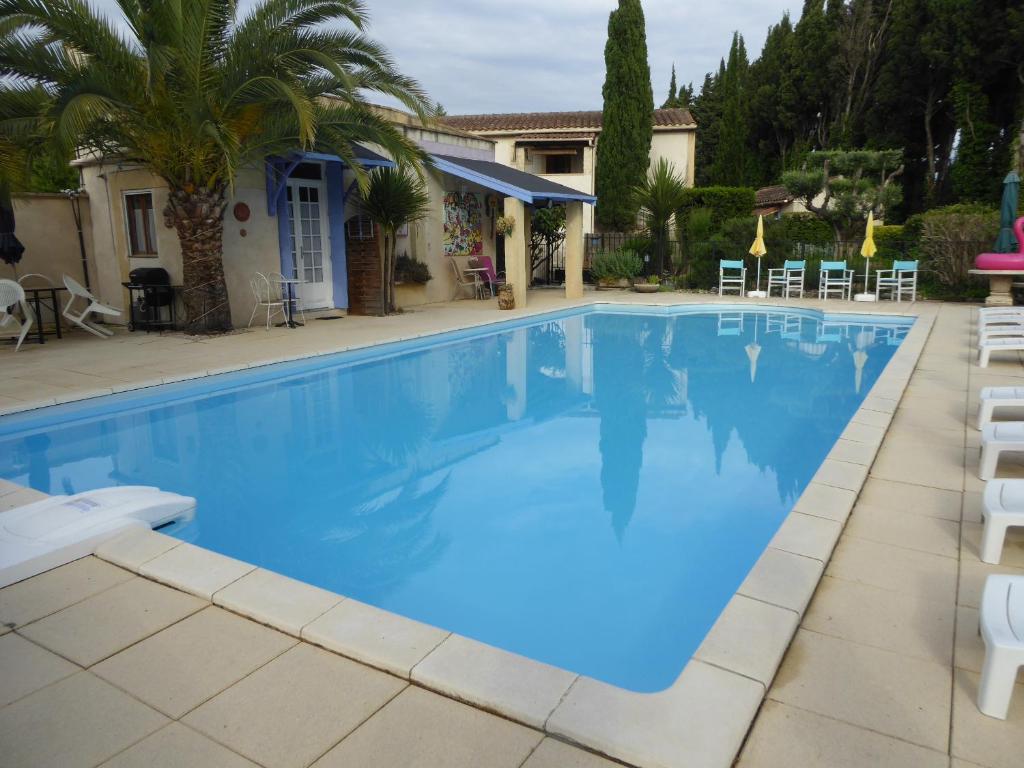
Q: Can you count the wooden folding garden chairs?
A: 4